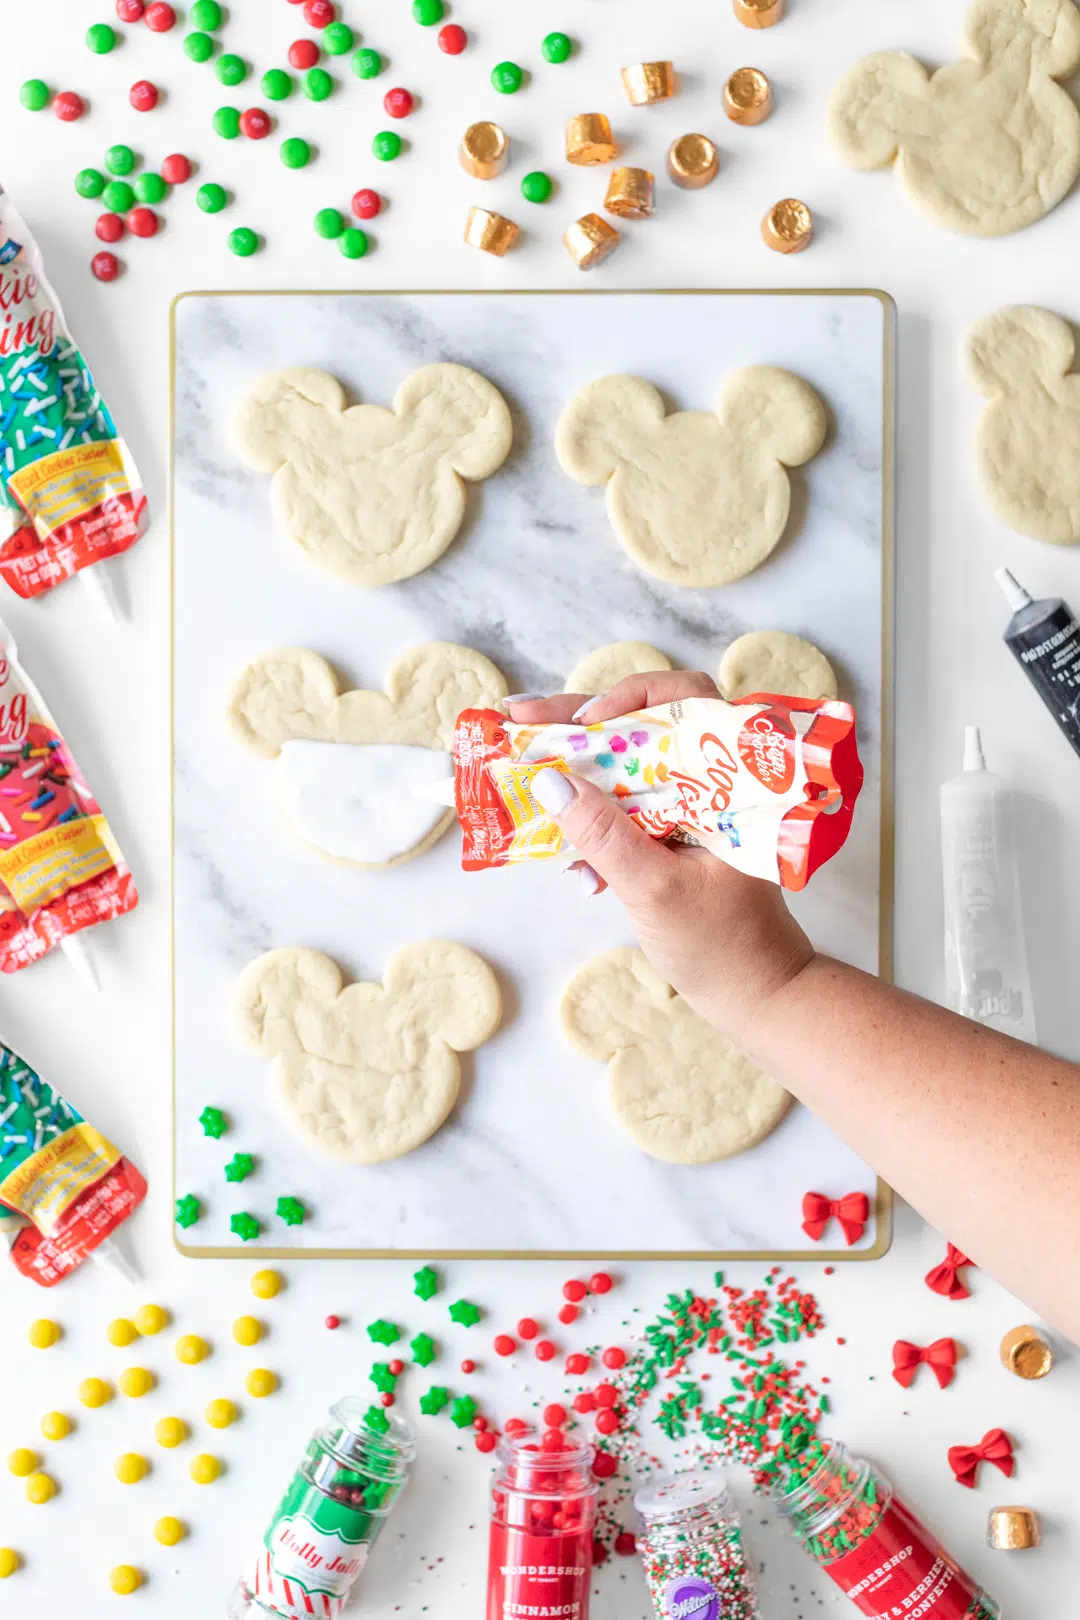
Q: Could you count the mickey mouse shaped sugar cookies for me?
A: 8